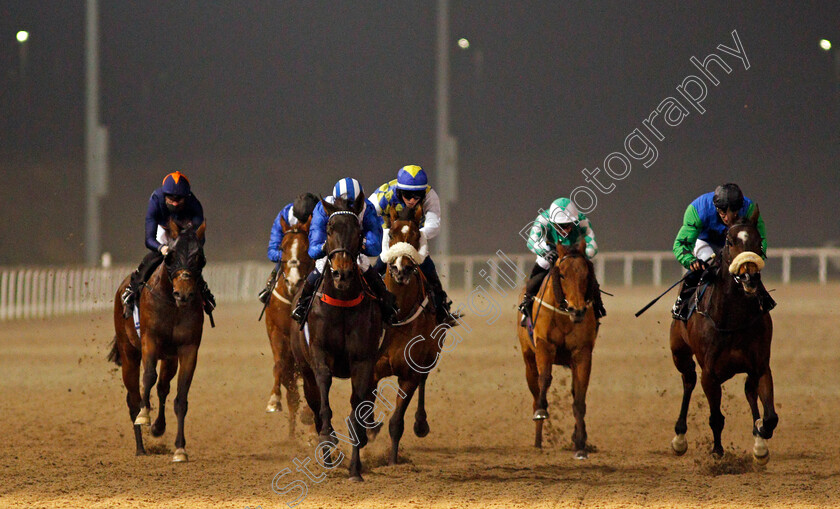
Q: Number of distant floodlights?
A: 3